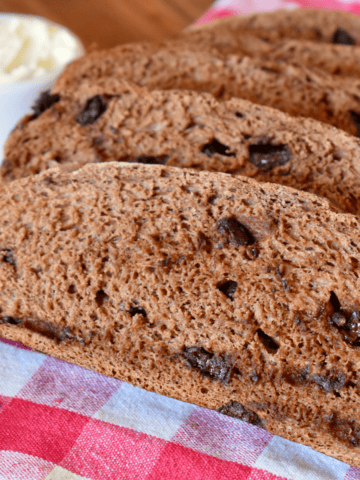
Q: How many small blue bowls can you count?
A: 0